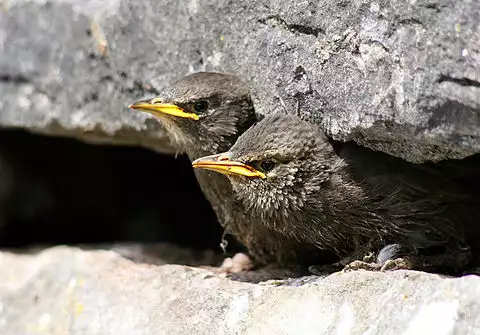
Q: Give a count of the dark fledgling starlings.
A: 2